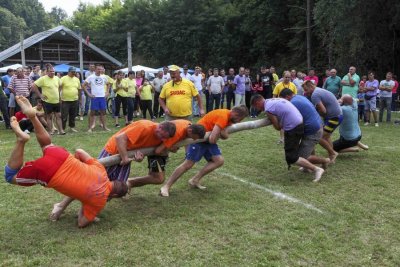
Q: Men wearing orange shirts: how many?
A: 4